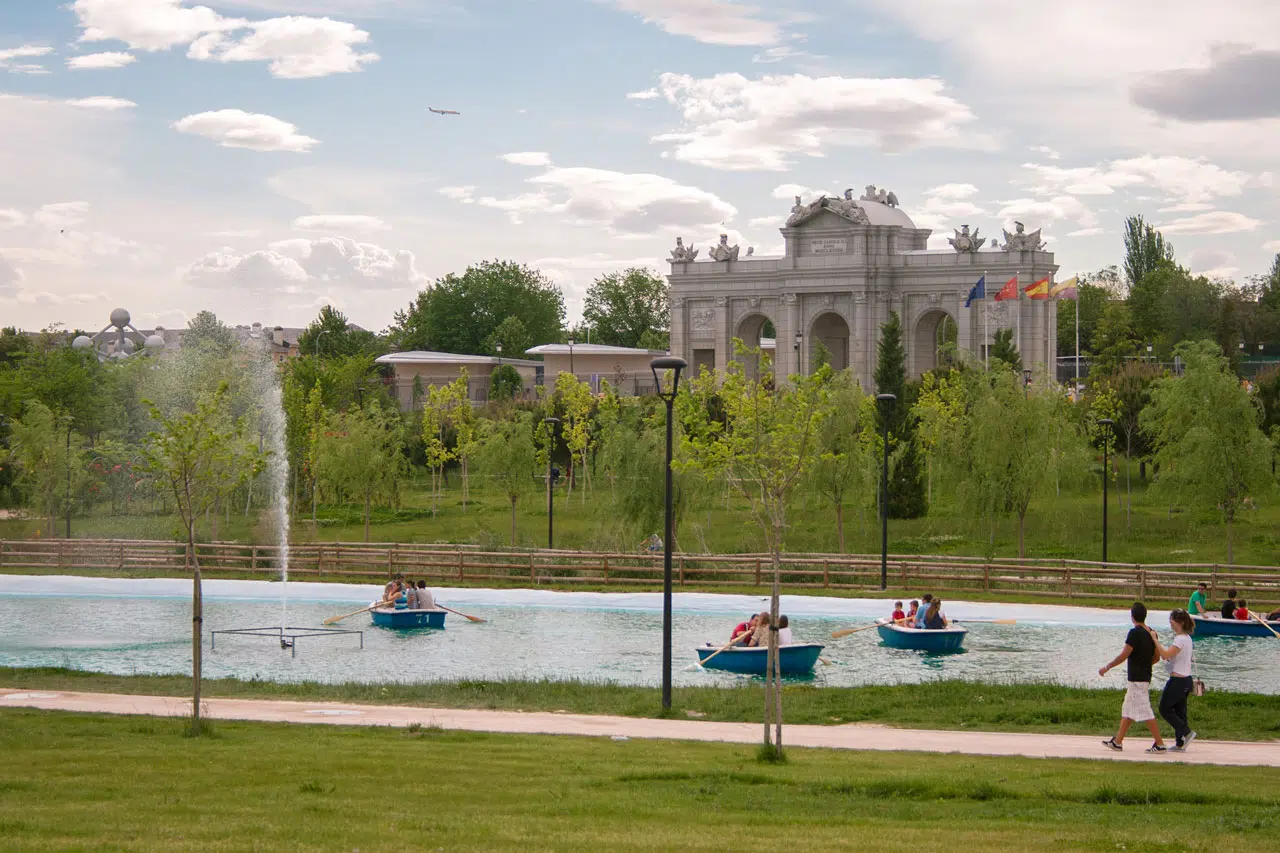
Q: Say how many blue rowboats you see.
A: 4